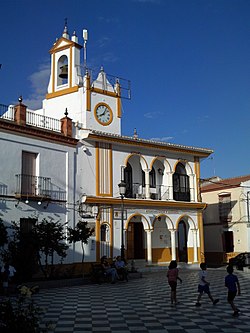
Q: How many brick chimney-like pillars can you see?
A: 2